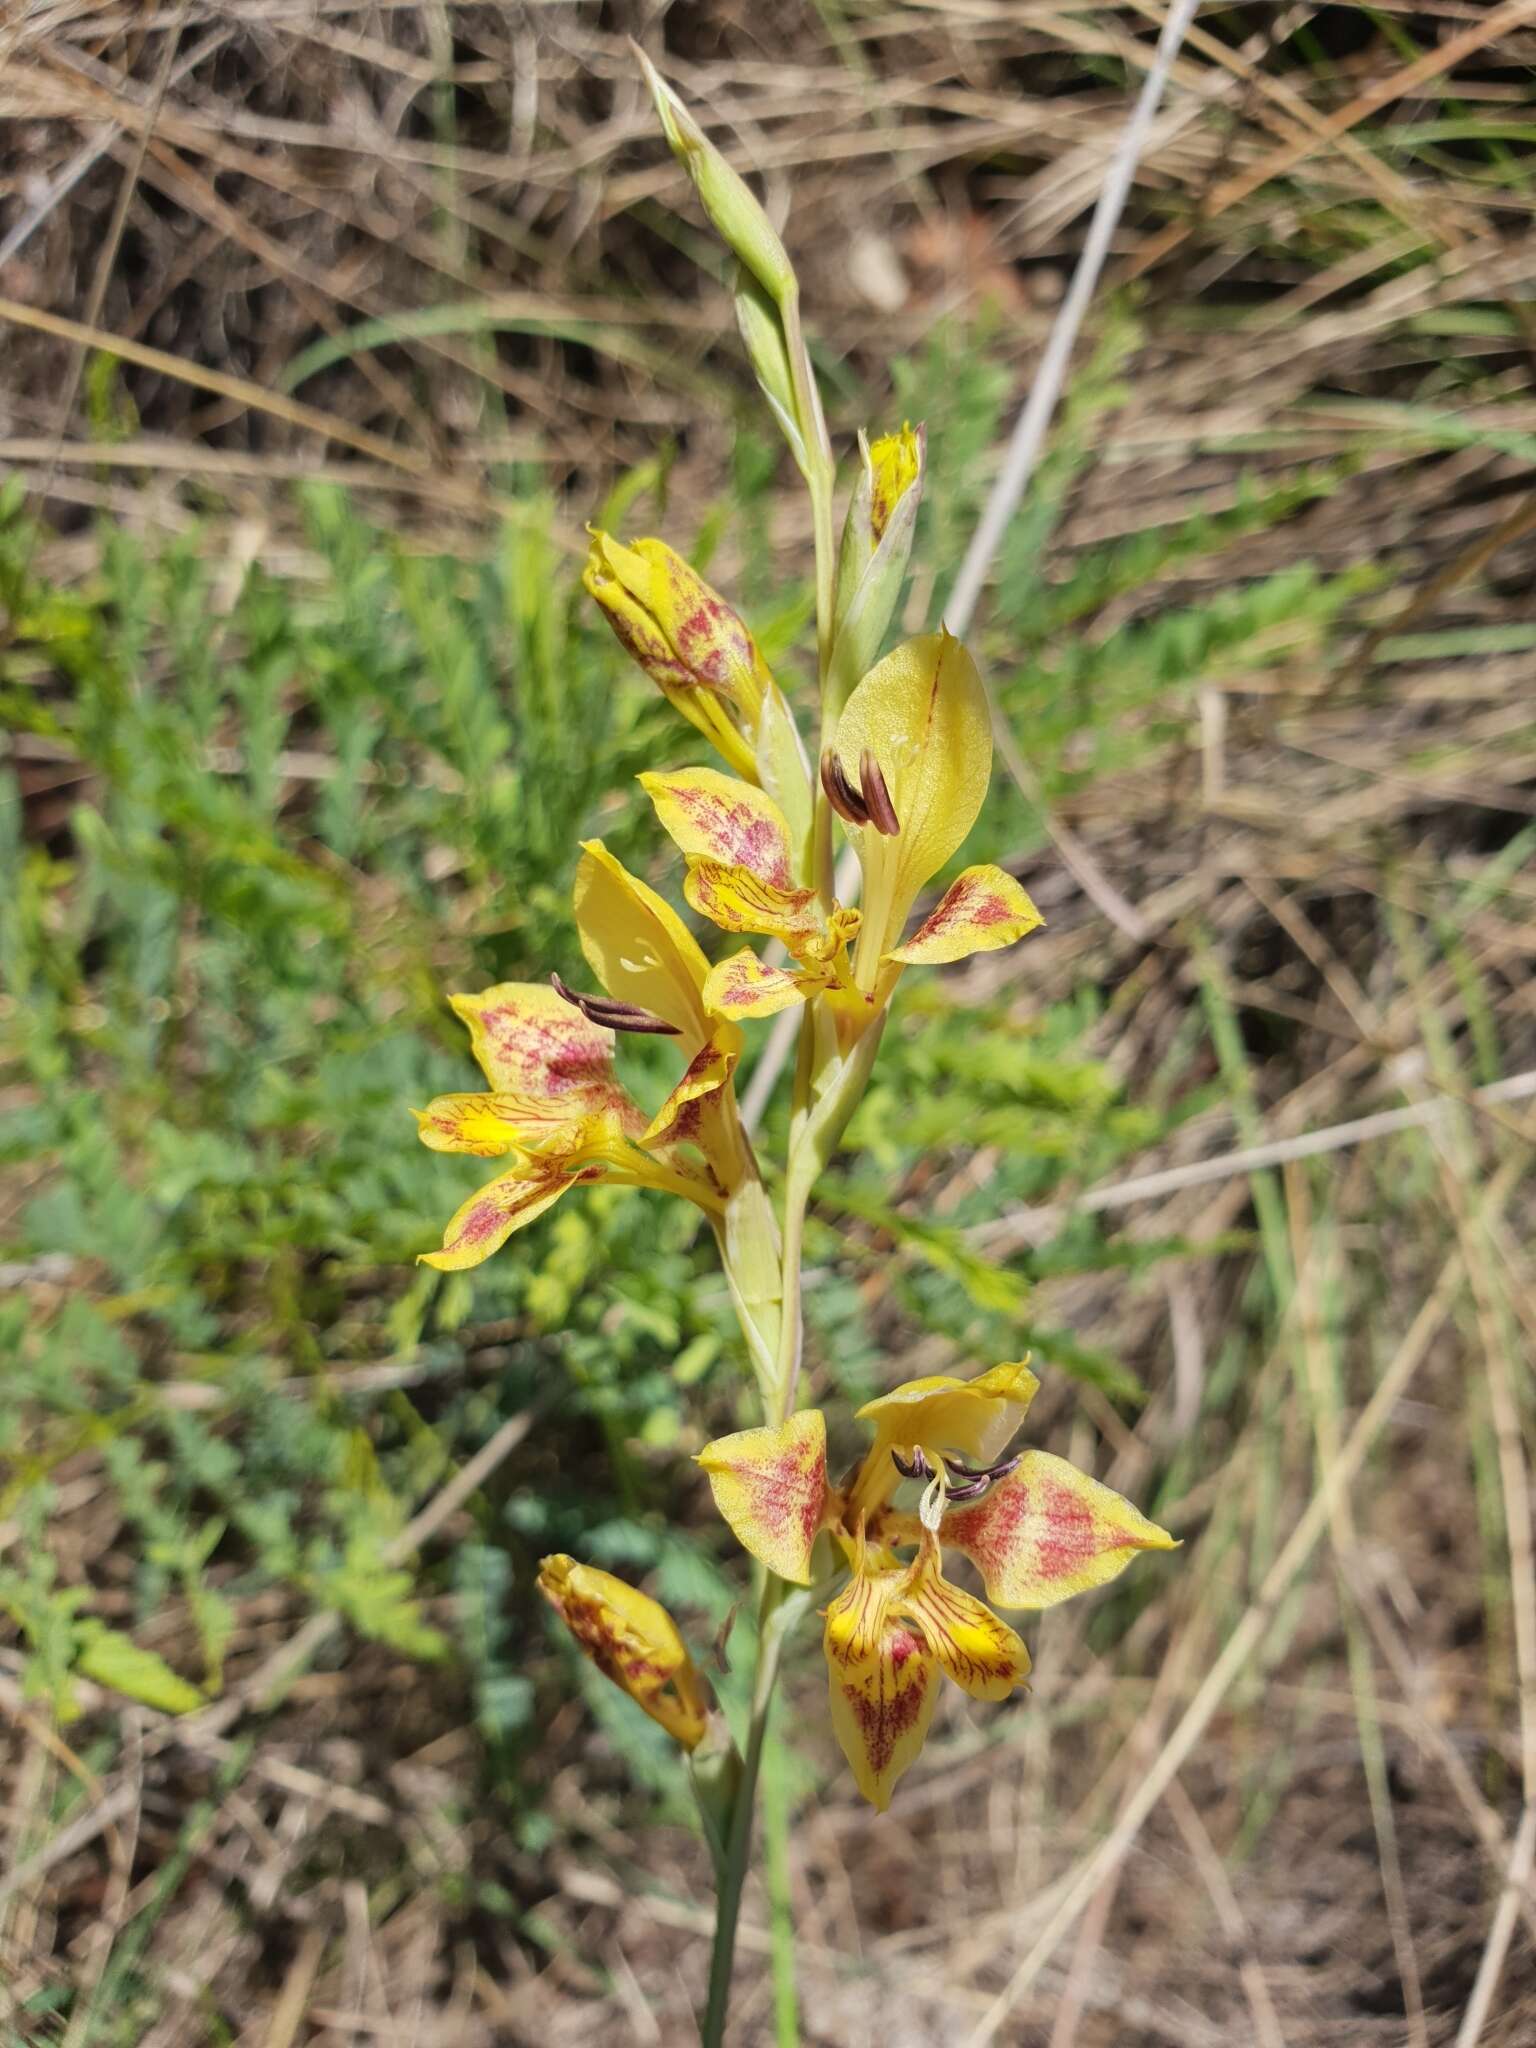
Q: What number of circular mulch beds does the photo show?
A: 0